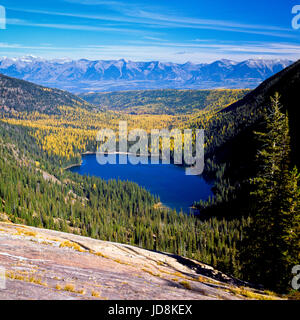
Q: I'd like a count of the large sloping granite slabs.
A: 1